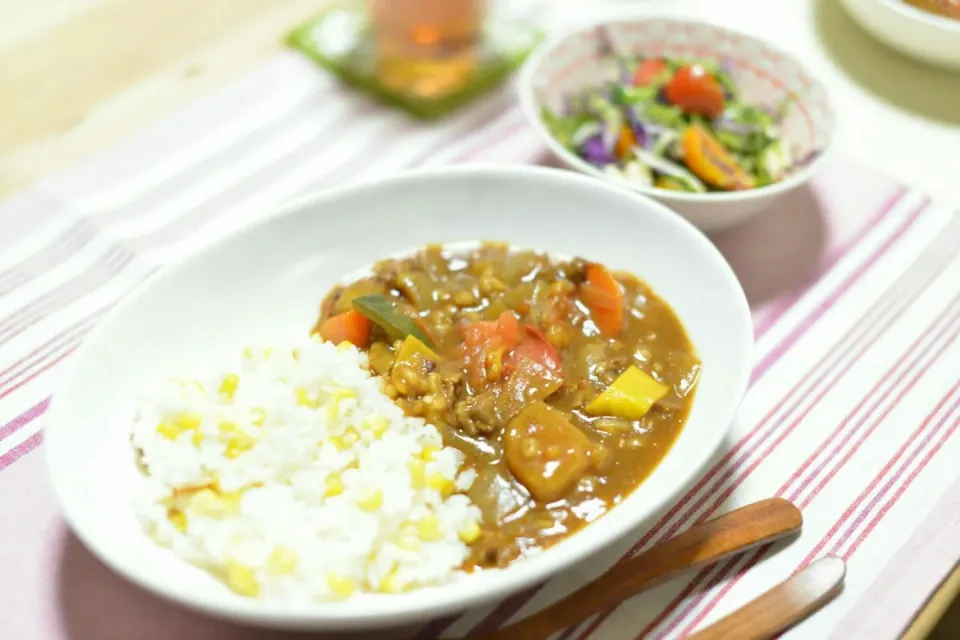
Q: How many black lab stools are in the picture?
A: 0